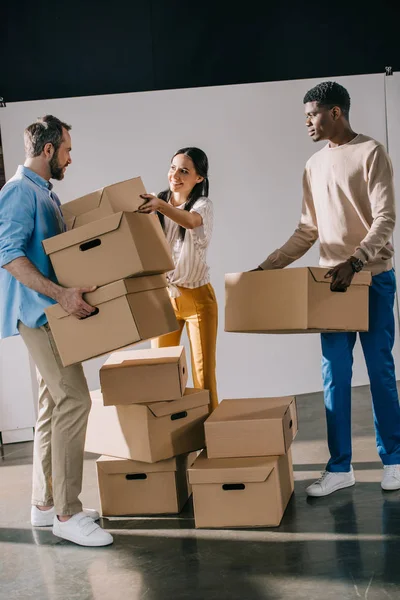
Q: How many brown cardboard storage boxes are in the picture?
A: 9